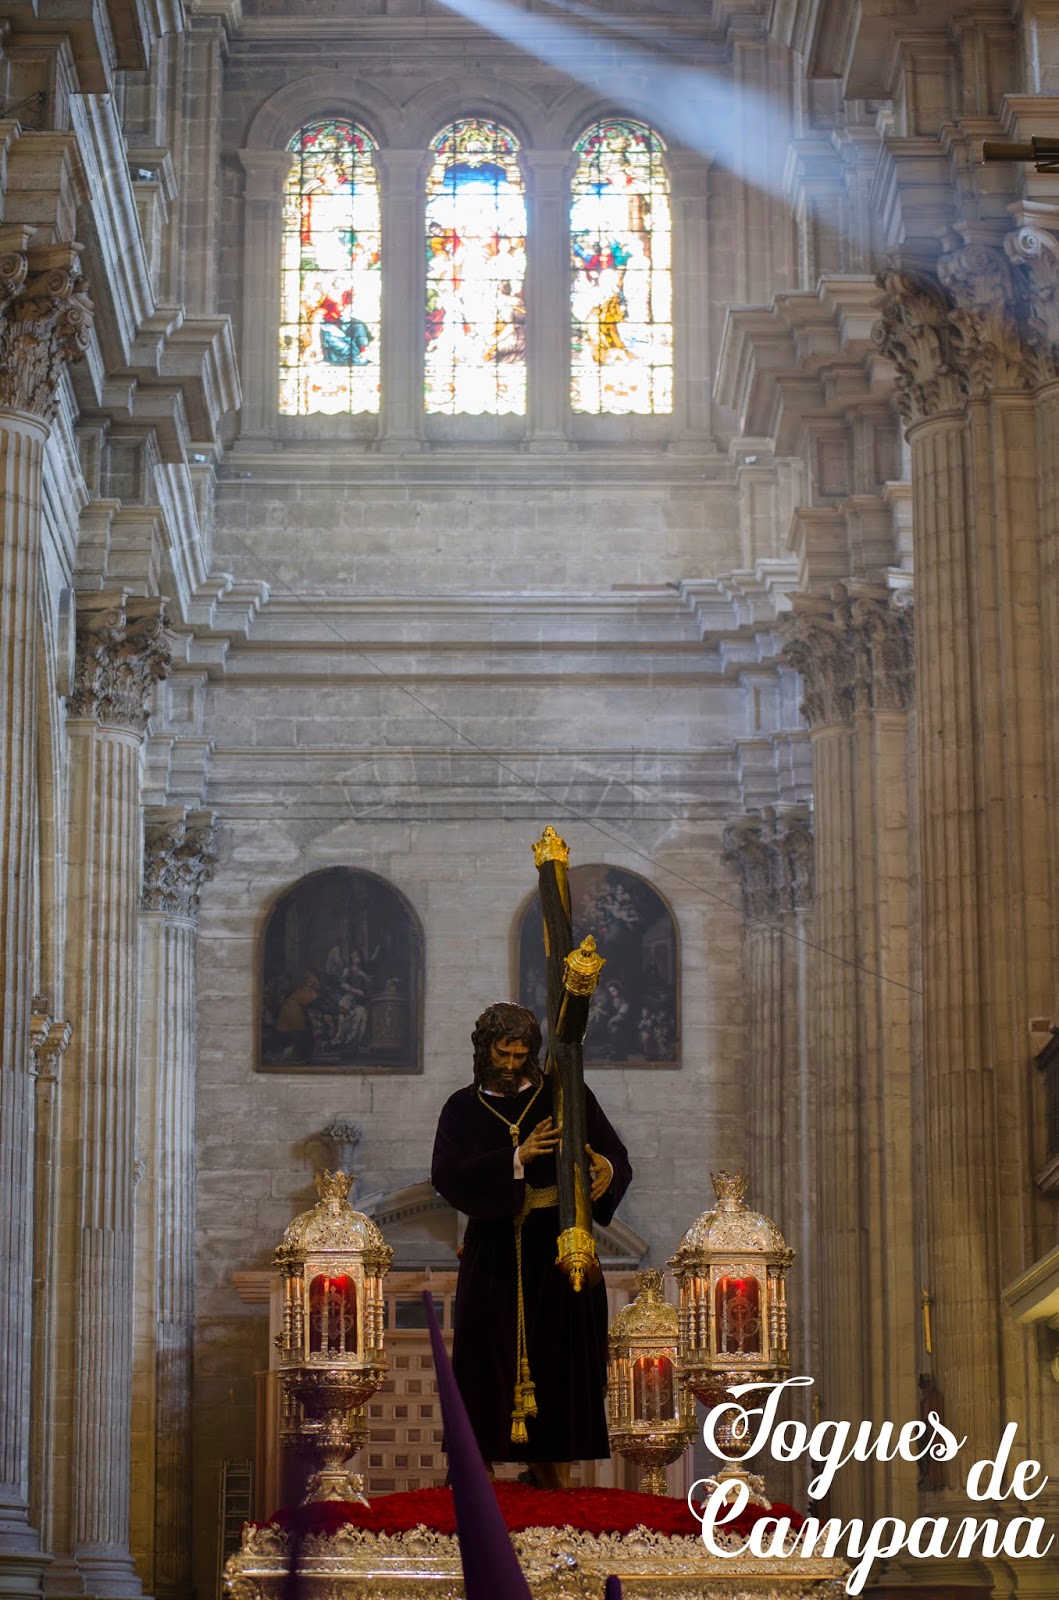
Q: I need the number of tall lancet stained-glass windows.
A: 3